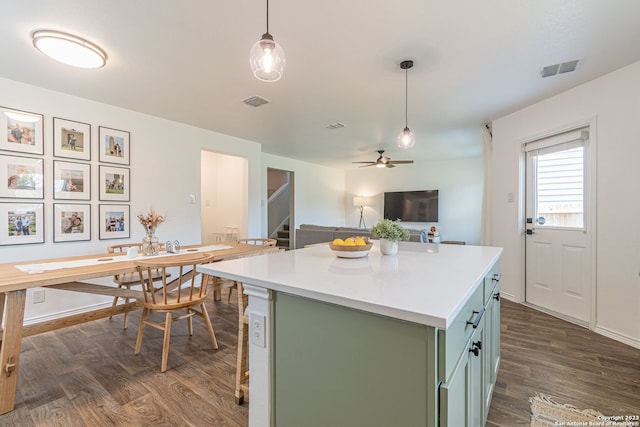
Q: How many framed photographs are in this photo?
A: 9